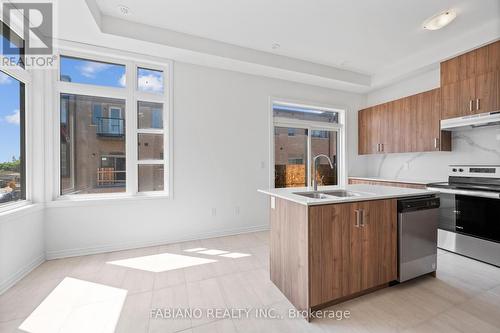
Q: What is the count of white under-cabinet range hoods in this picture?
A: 1